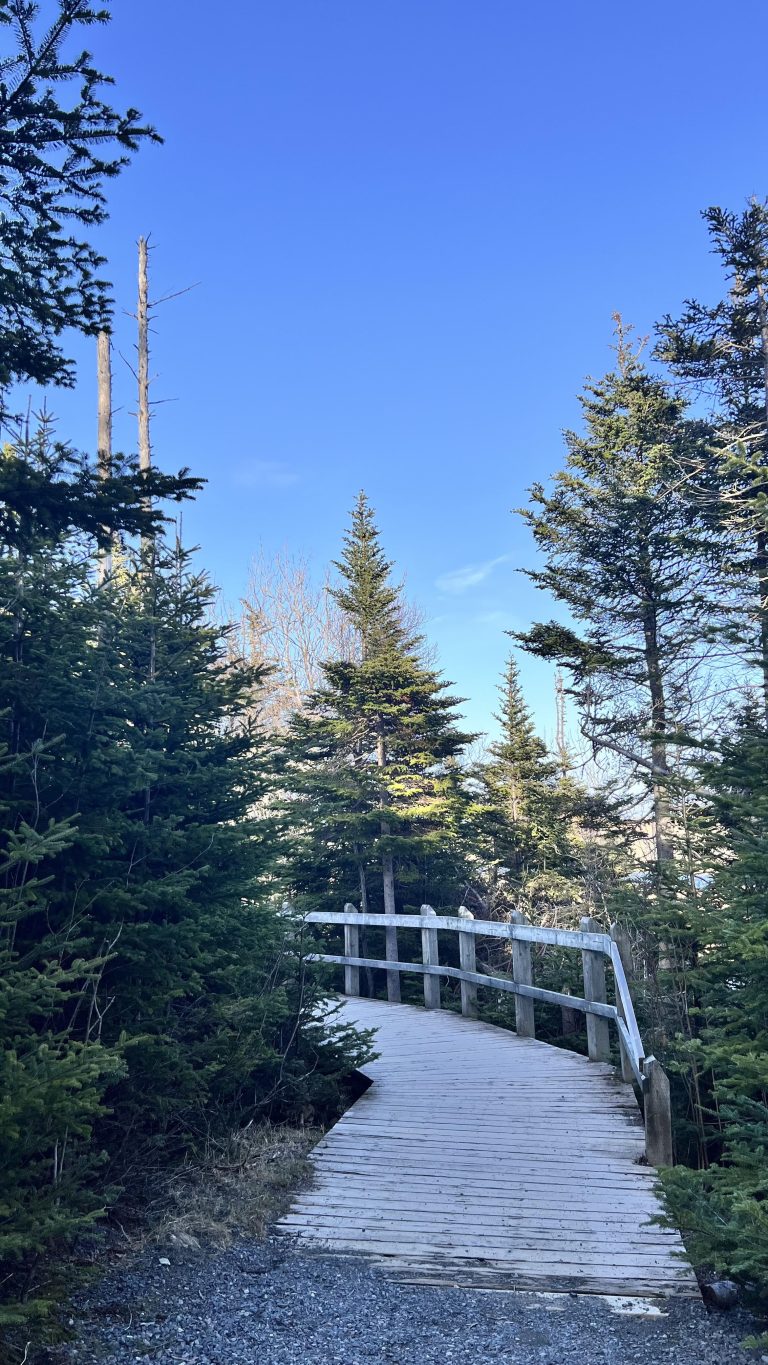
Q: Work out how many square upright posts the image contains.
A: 7